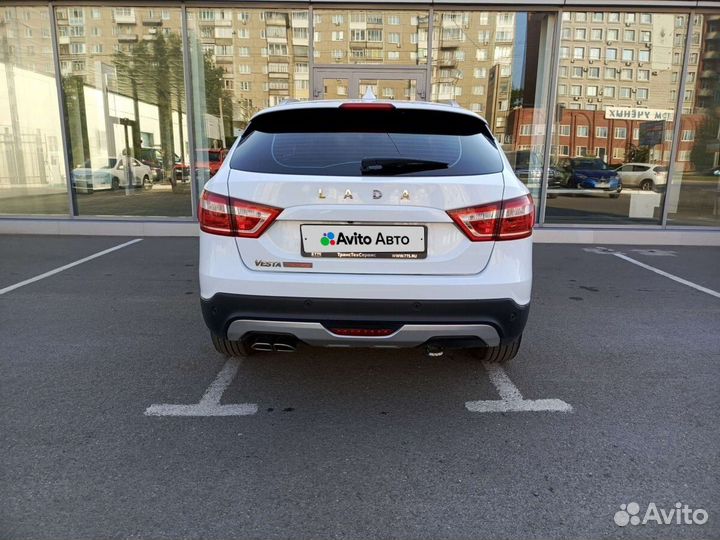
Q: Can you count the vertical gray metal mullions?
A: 6